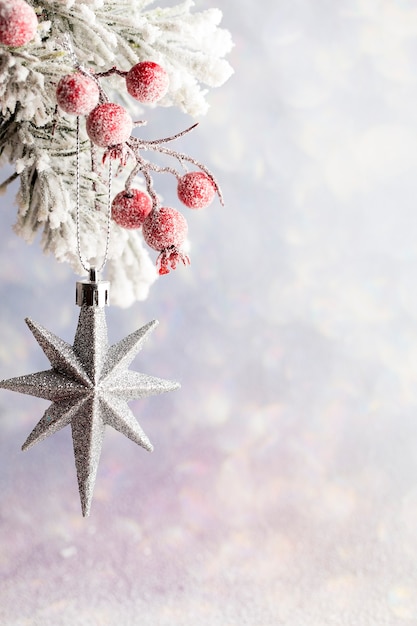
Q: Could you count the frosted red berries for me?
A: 7